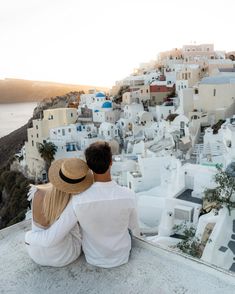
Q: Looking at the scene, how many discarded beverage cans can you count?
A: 0